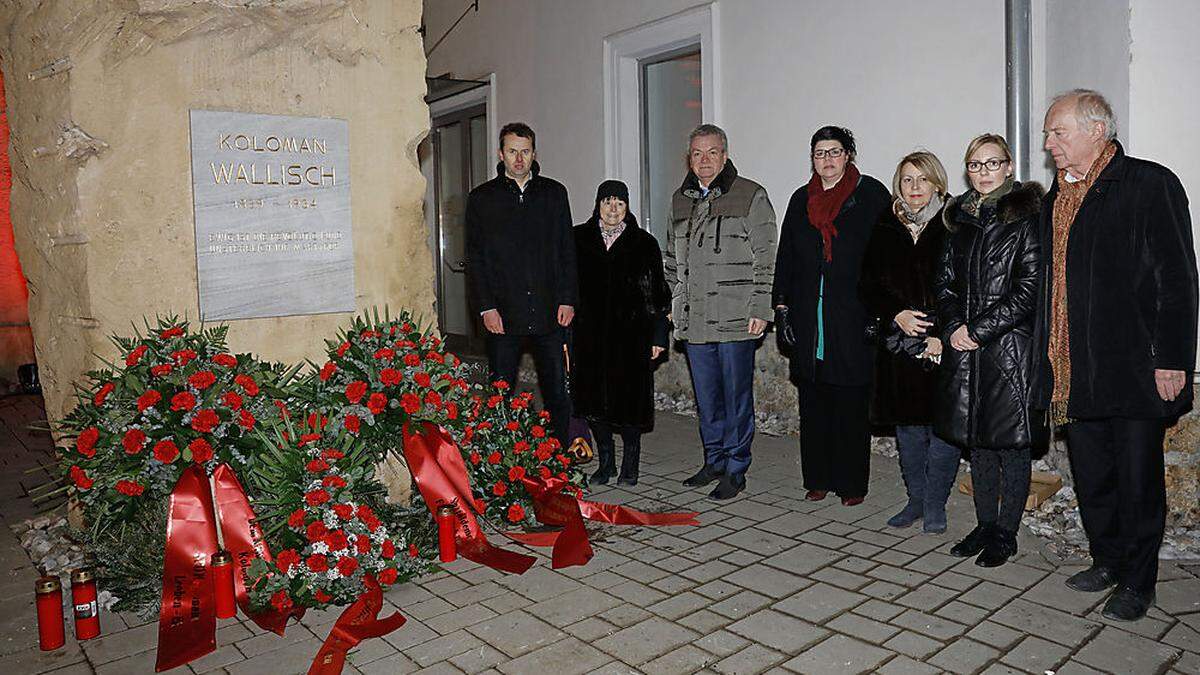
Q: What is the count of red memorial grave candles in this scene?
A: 4